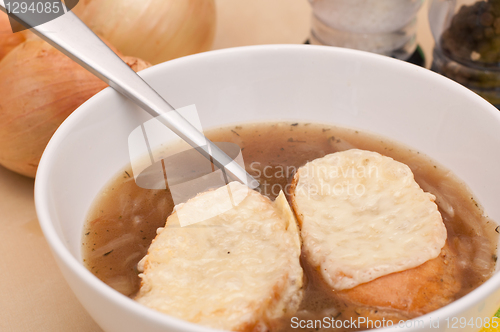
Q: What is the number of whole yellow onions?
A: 3